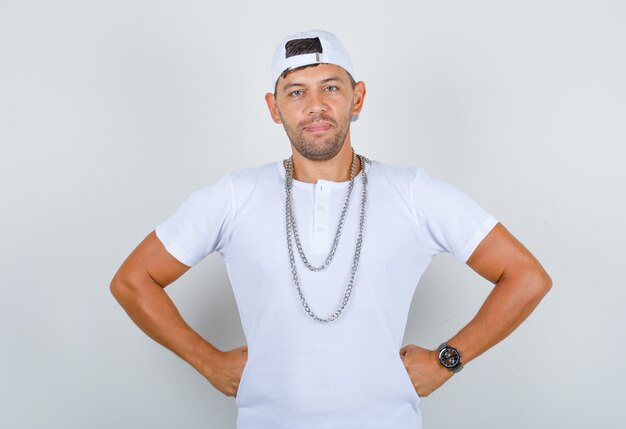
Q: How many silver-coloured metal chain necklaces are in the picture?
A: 2